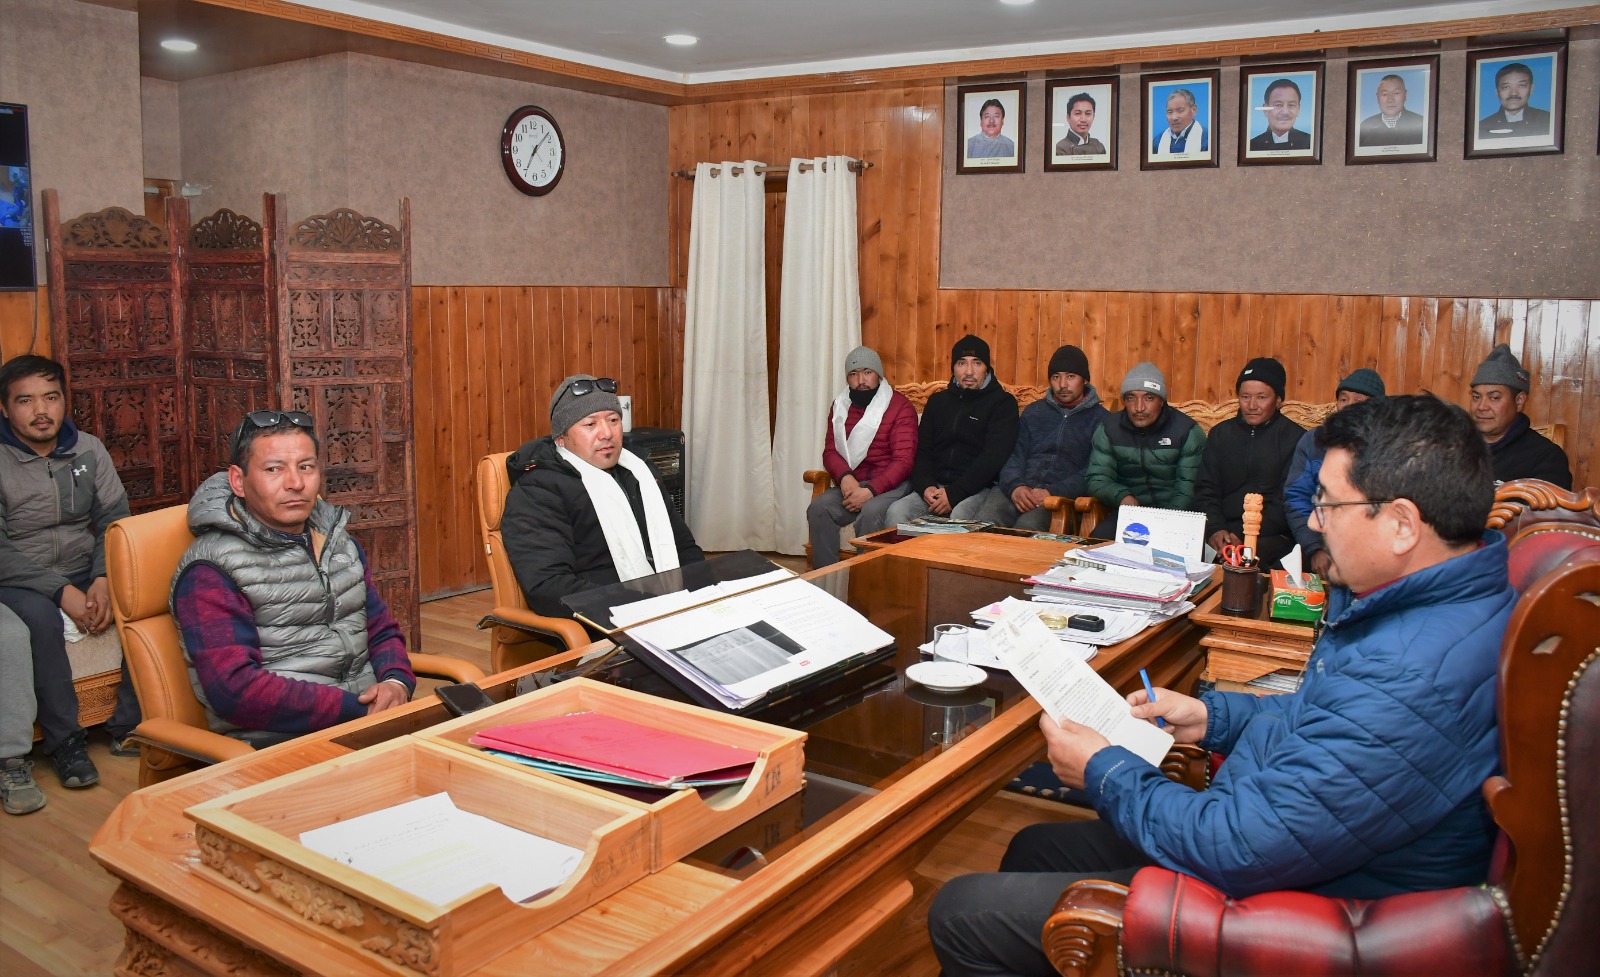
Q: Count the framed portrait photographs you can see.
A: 6